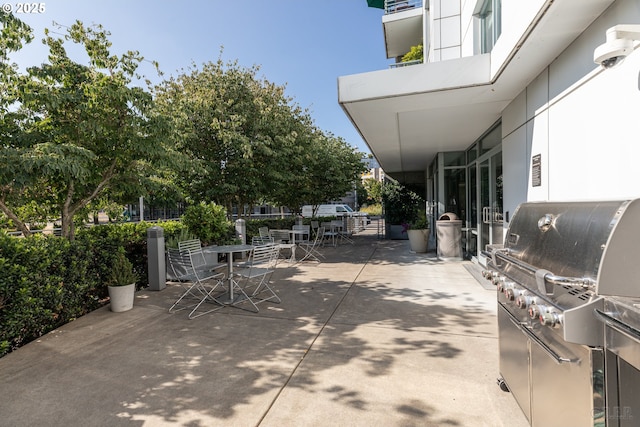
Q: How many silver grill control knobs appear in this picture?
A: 8